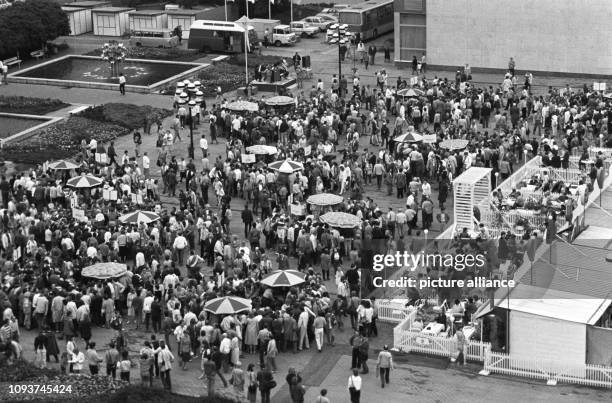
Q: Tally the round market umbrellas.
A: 15